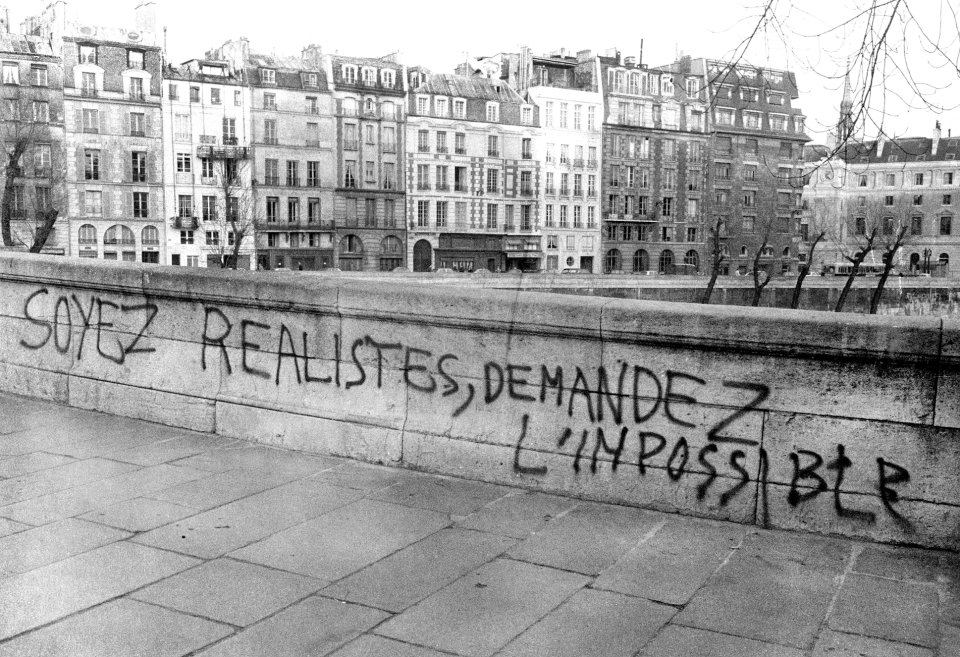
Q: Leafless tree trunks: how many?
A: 8